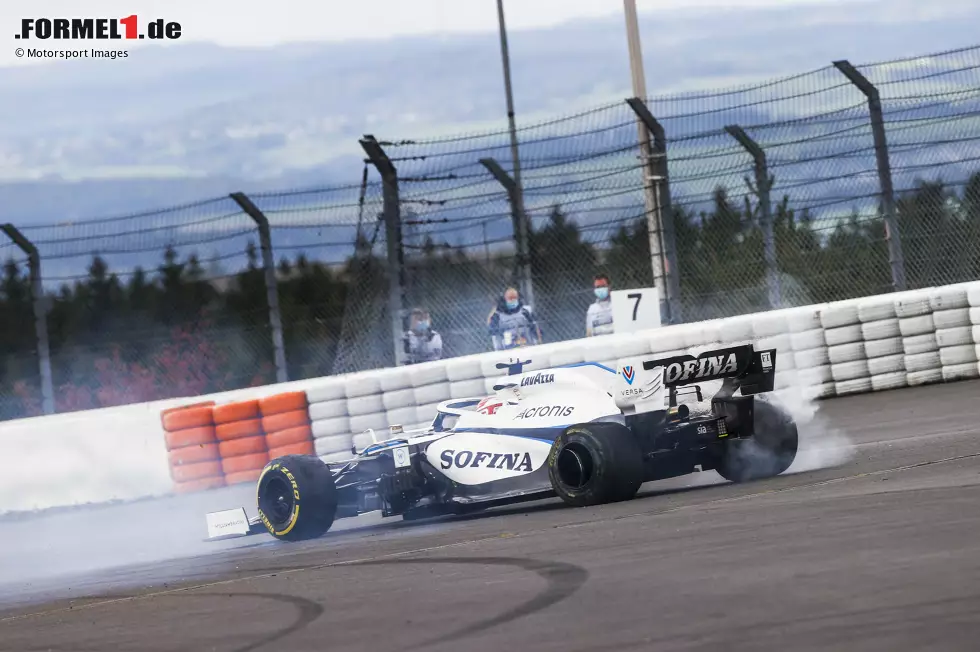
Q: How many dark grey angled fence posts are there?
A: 7